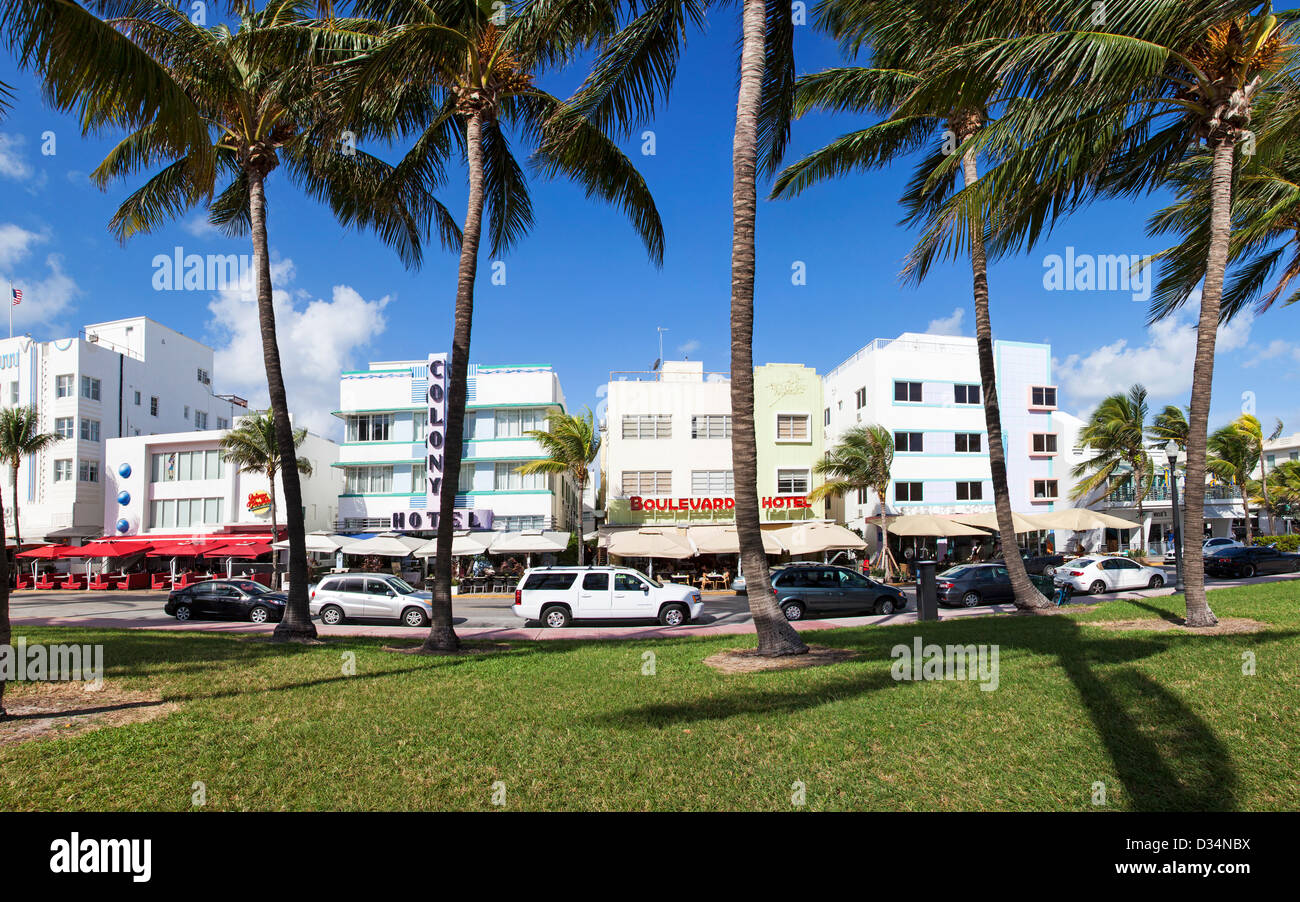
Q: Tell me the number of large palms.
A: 5